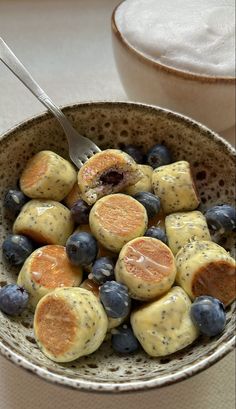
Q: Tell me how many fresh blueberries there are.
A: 14